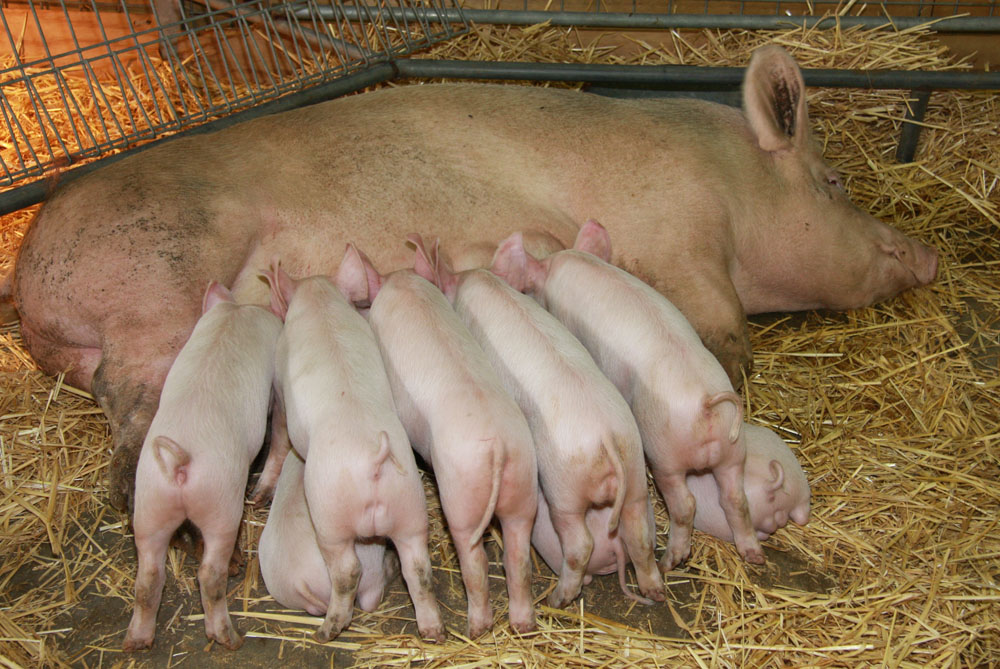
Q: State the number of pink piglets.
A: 8